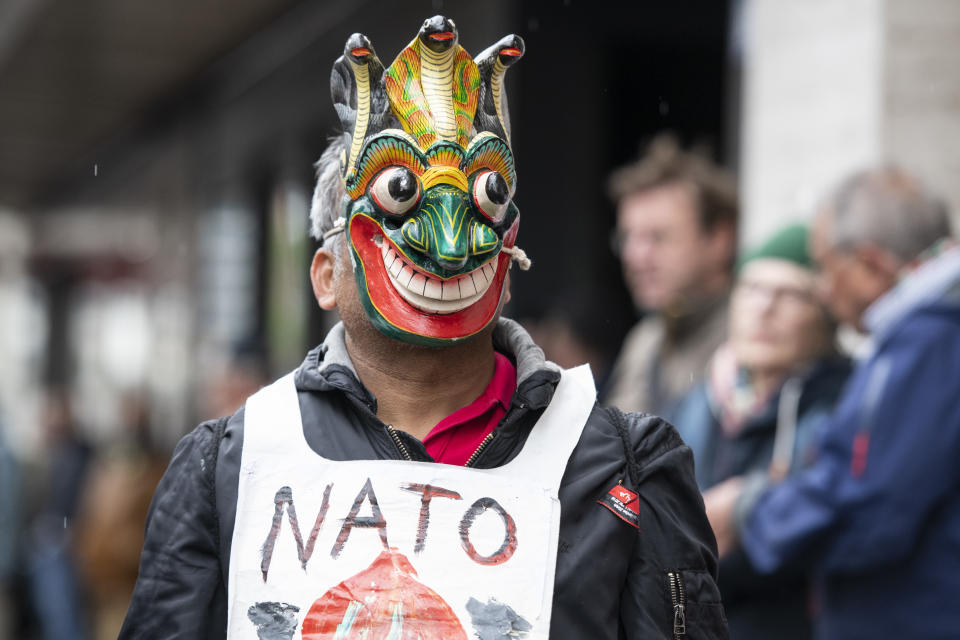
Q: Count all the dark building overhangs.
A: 1